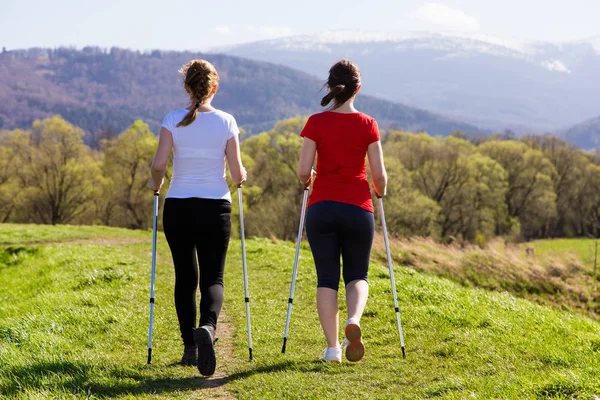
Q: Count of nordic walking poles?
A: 4